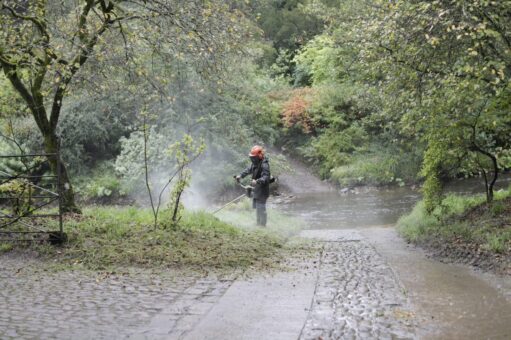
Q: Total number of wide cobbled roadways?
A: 1